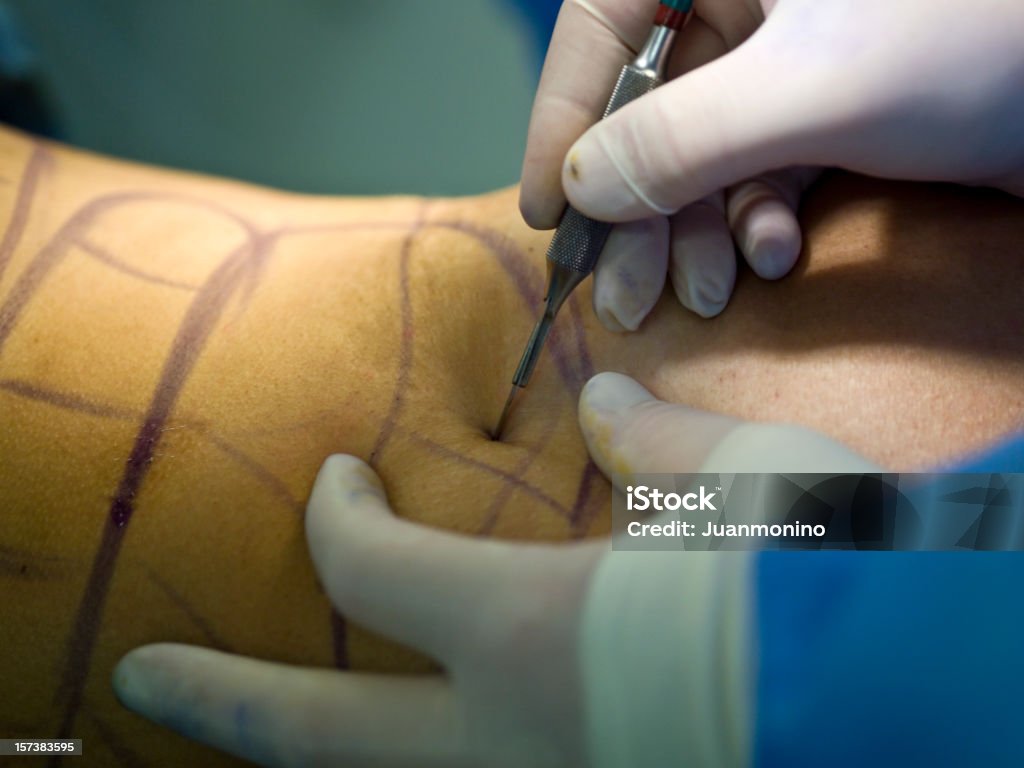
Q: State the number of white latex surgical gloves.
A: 2